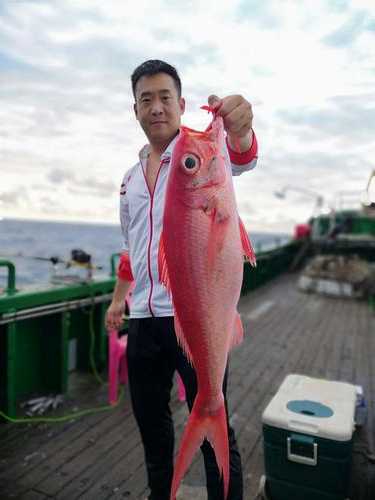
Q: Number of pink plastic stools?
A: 1